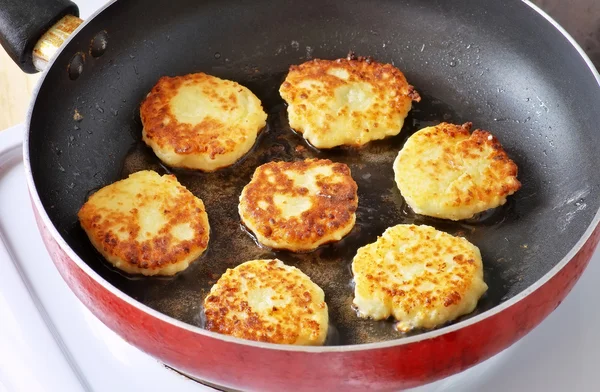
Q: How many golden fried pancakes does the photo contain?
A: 7